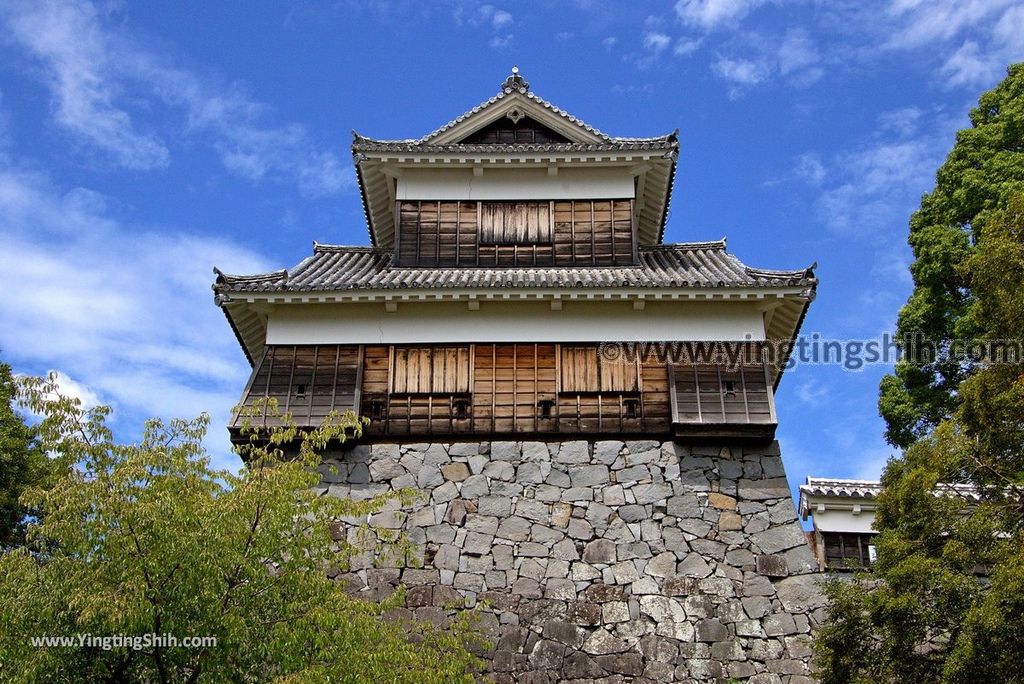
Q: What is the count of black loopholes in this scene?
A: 6